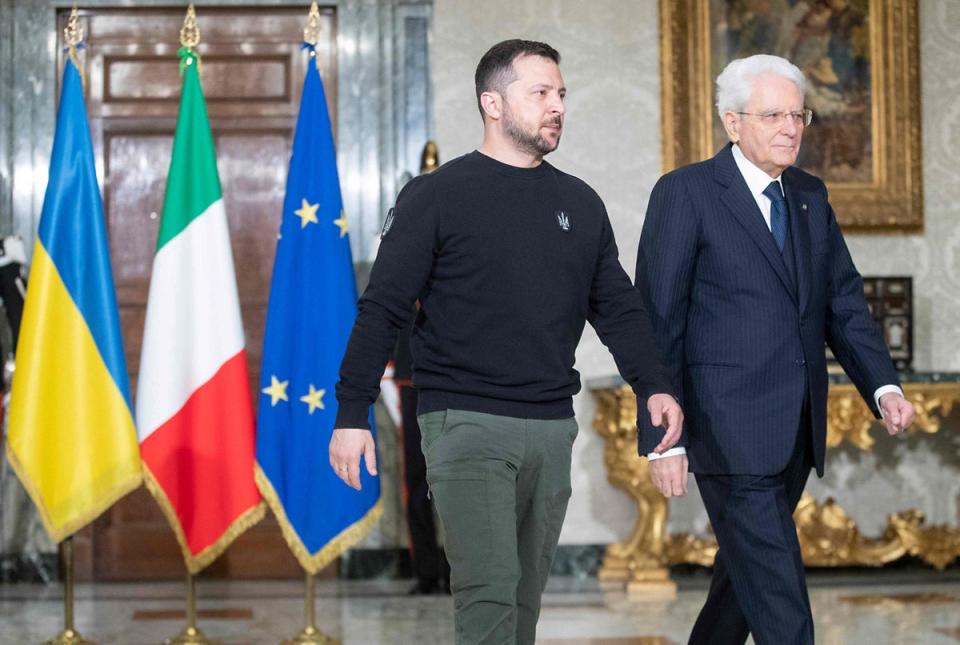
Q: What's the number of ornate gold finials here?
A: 3